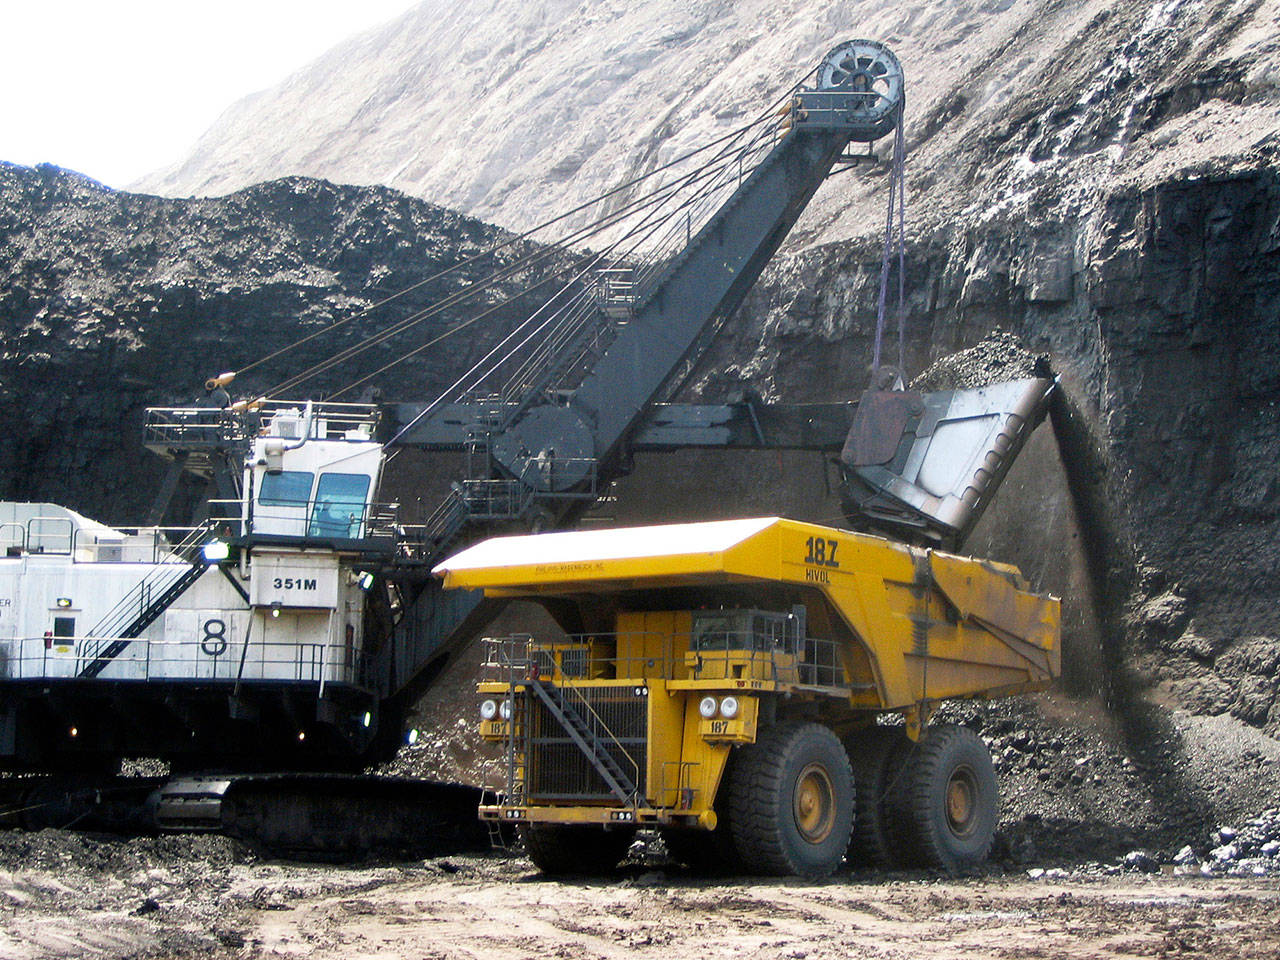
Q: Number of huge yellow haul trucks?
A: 1